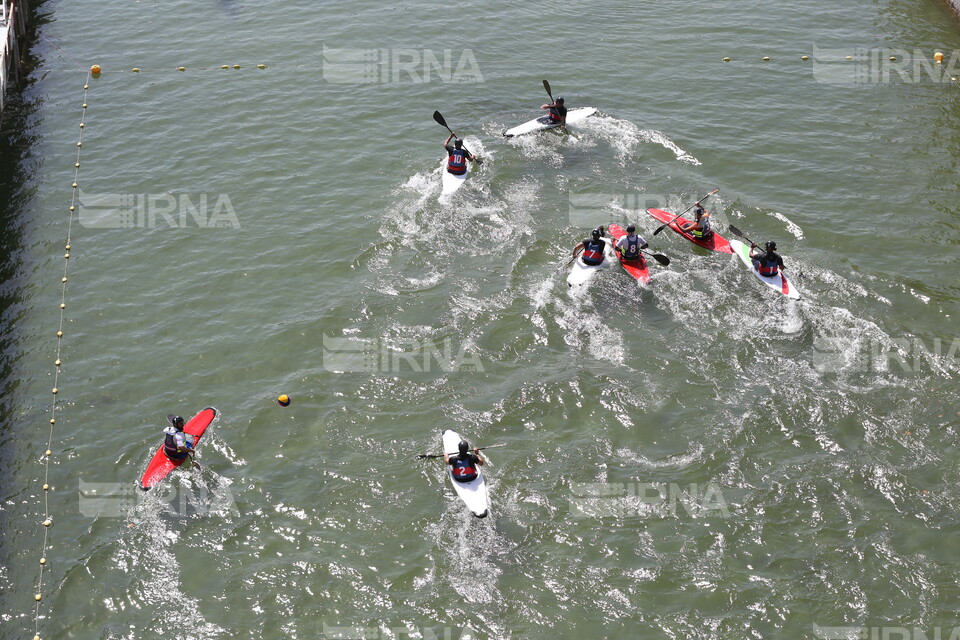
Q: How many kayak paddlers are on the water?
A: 8